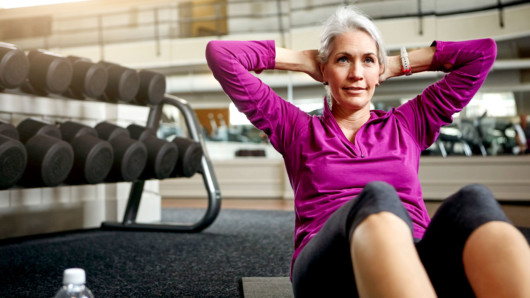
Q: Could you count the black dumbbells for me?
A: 11